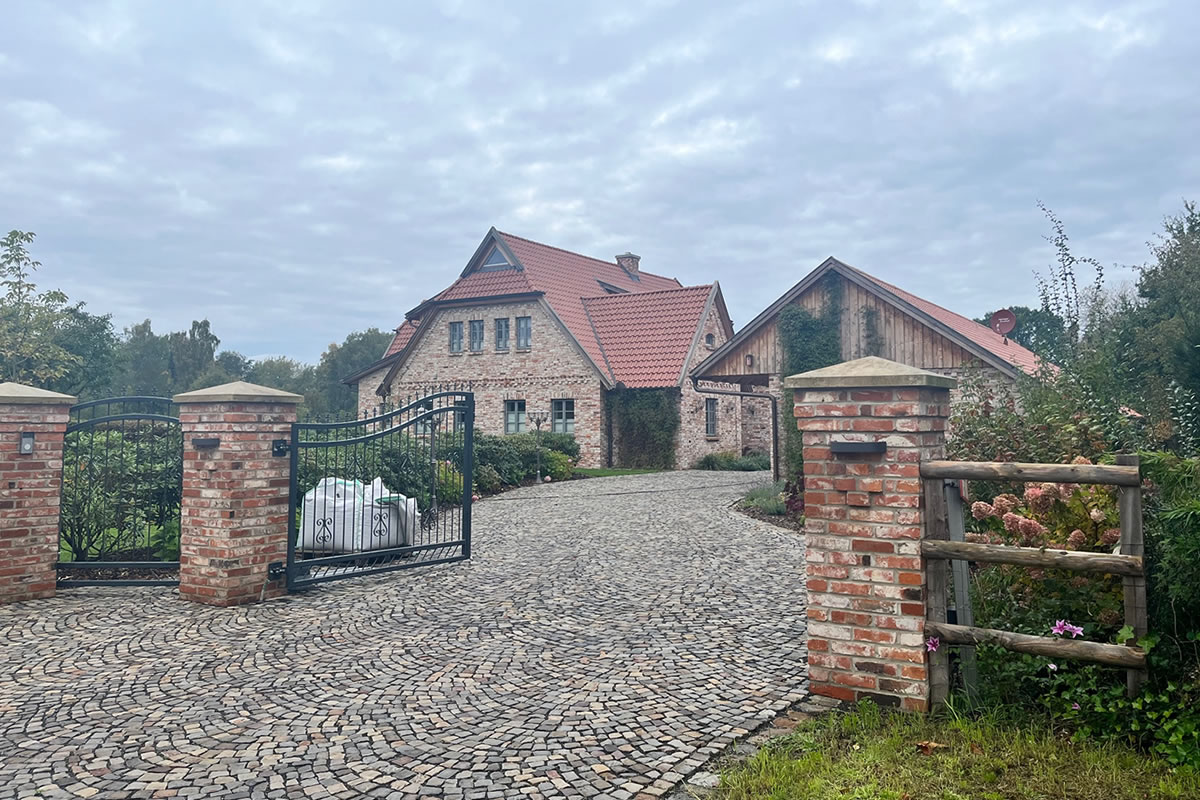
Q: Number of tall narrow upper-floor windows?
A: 4